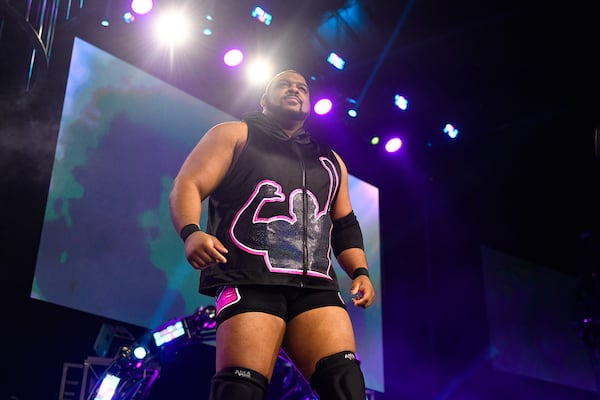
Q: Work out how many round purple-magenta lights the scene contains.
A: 4